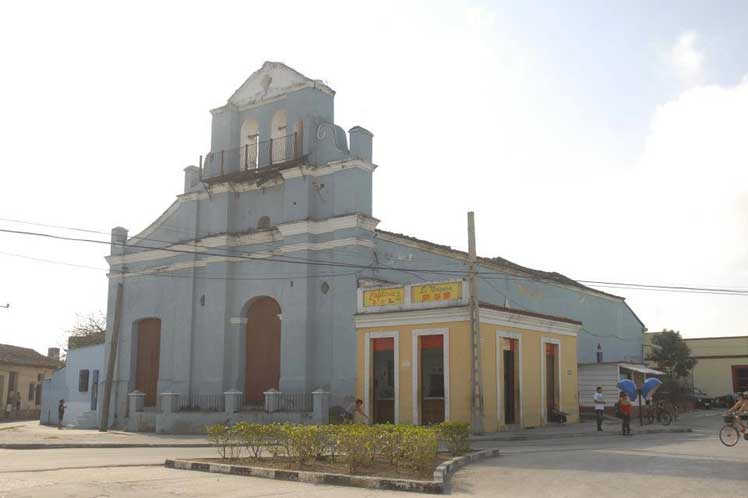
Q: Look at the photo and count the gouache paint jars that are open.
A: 0